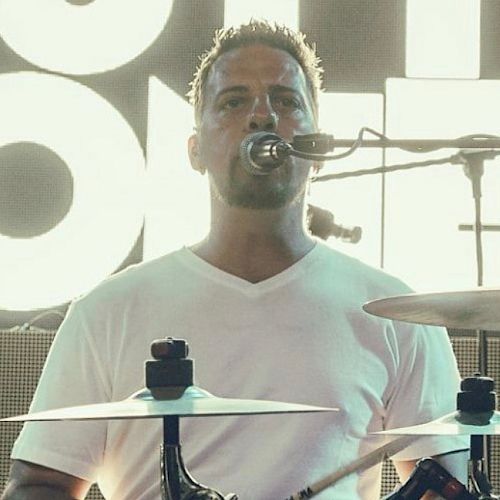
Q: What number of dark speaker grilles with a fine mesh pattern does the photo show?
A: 2